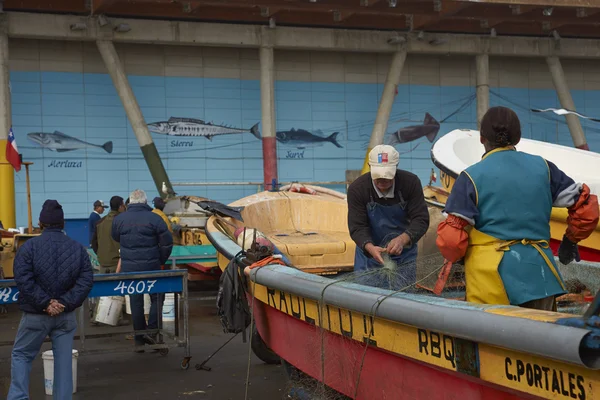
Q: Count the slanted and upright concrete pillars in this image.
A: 6